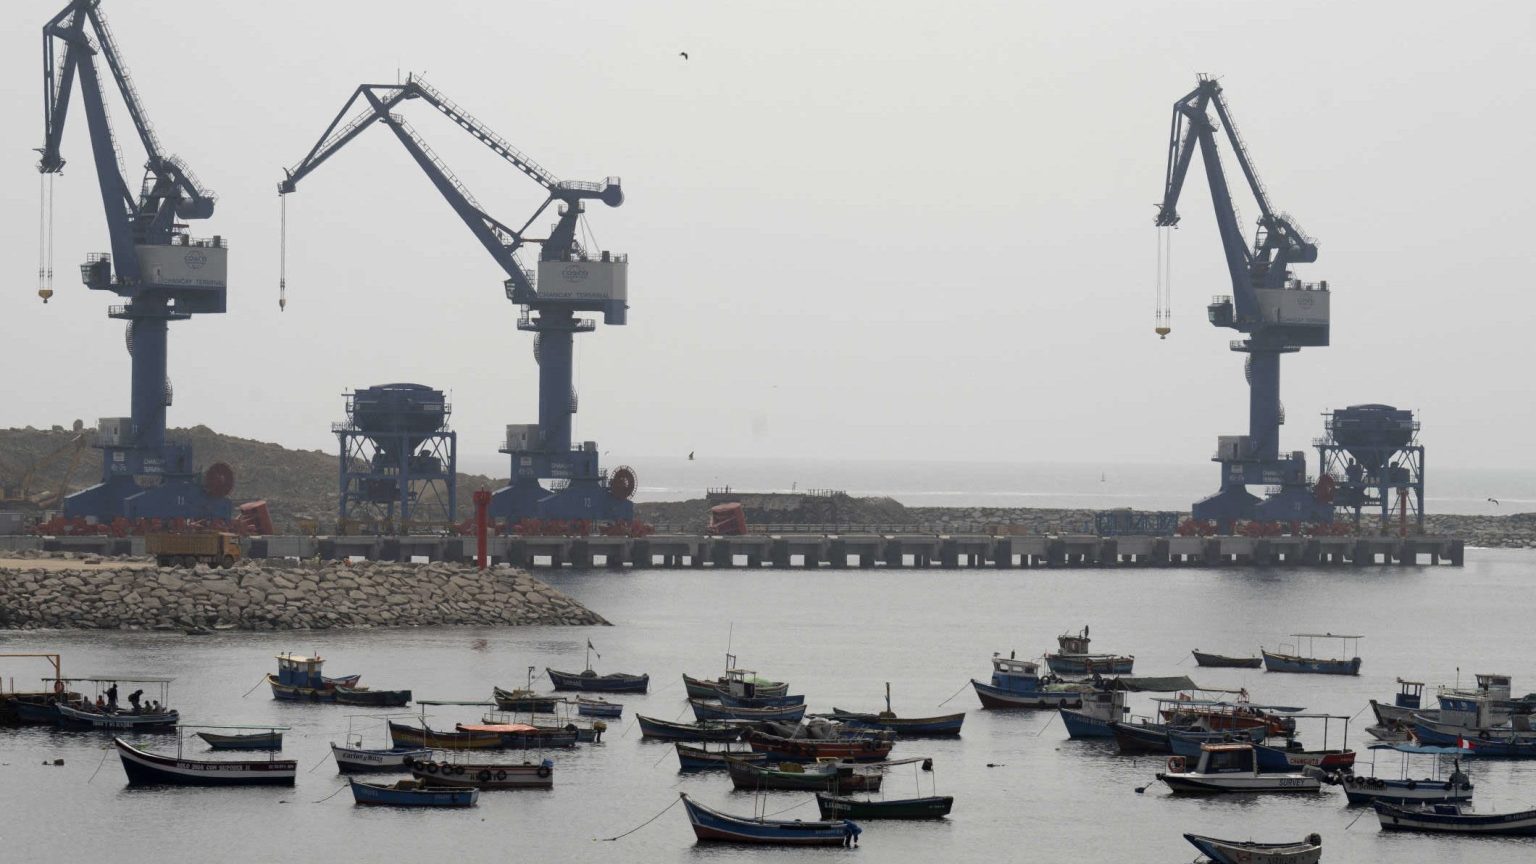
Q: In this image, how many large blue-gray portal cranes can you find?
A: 3